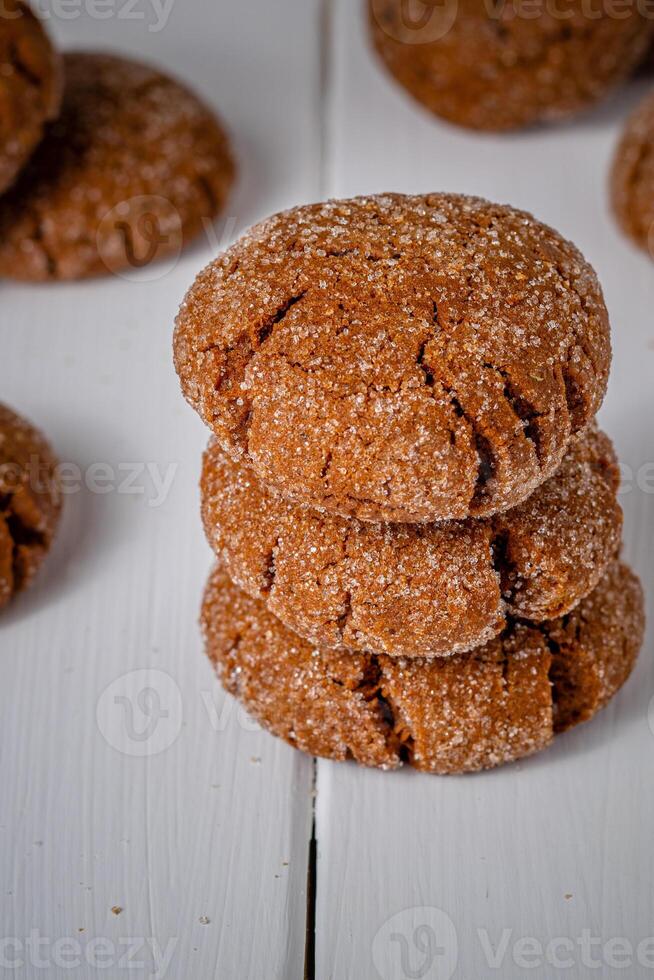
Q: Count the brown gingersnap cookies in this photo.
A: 8